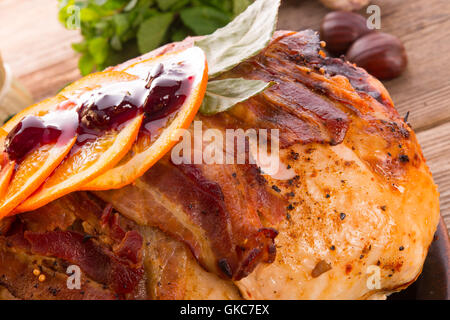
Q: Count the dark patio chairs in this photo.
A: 0